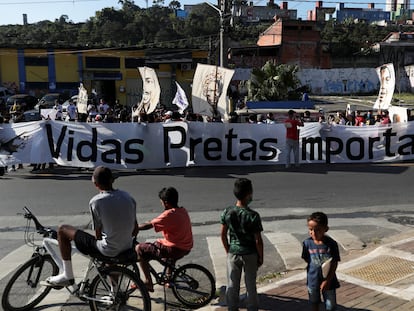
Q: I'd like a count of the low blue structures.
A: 1